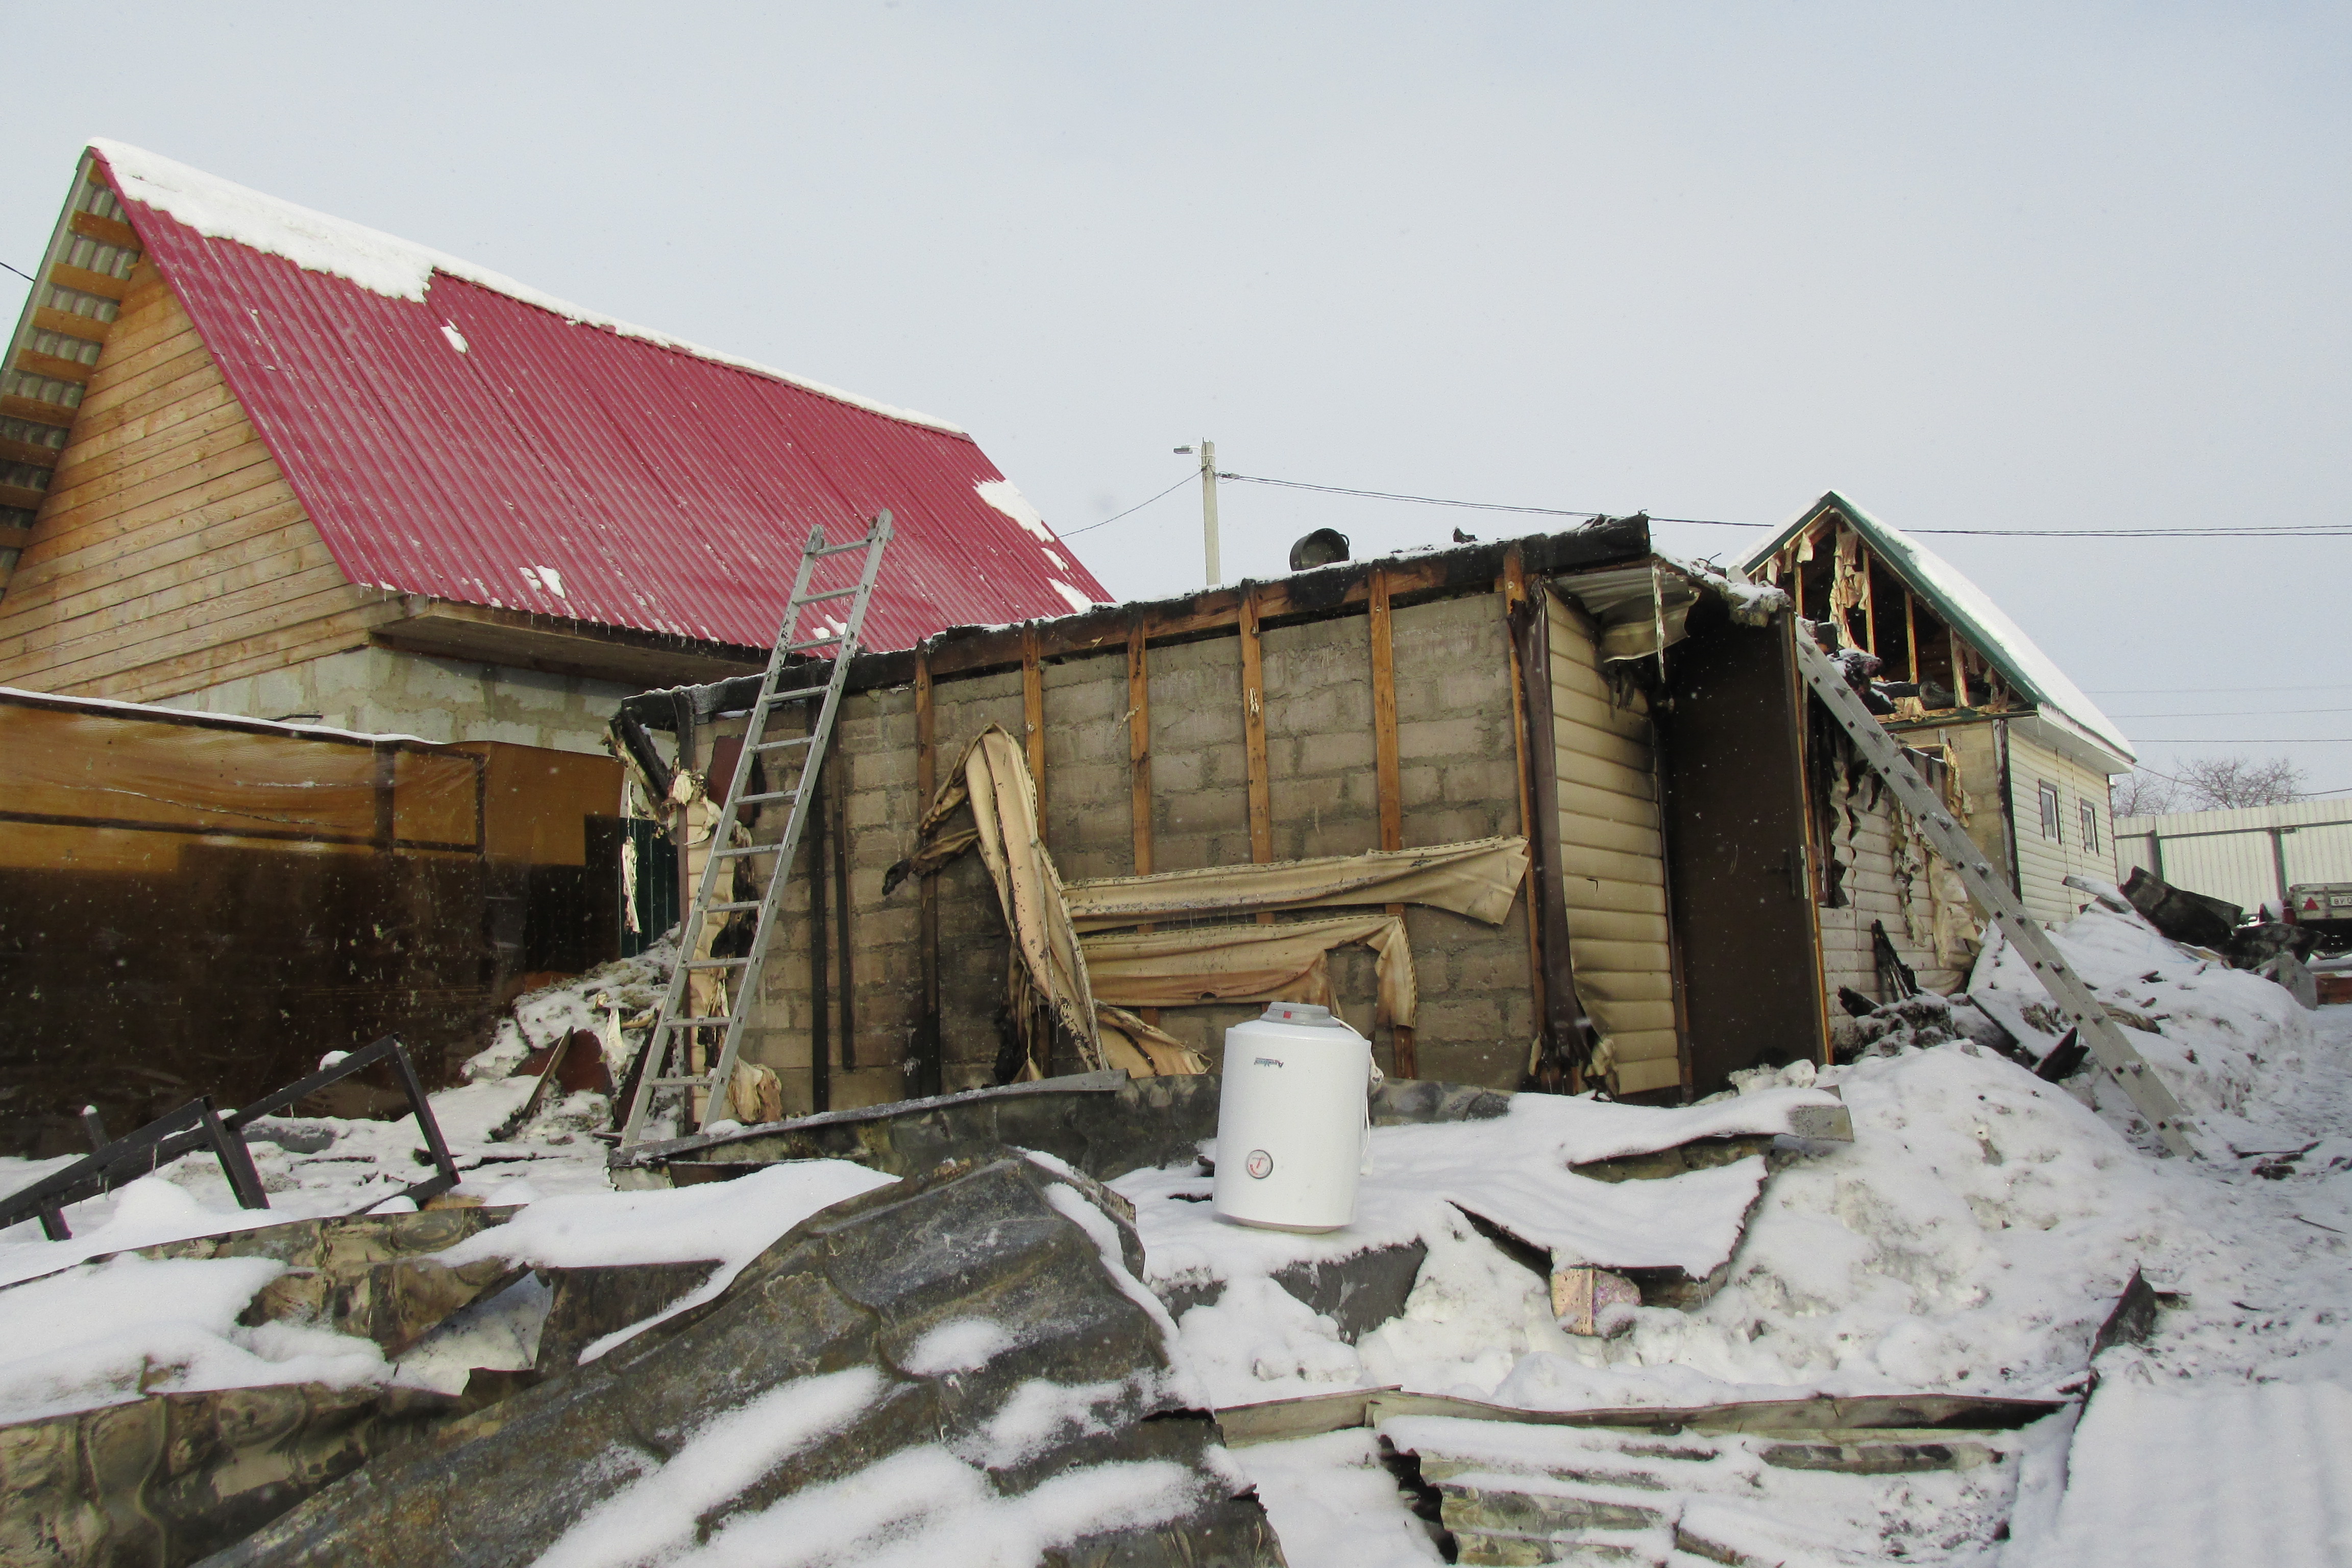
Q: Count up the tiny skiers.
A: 0